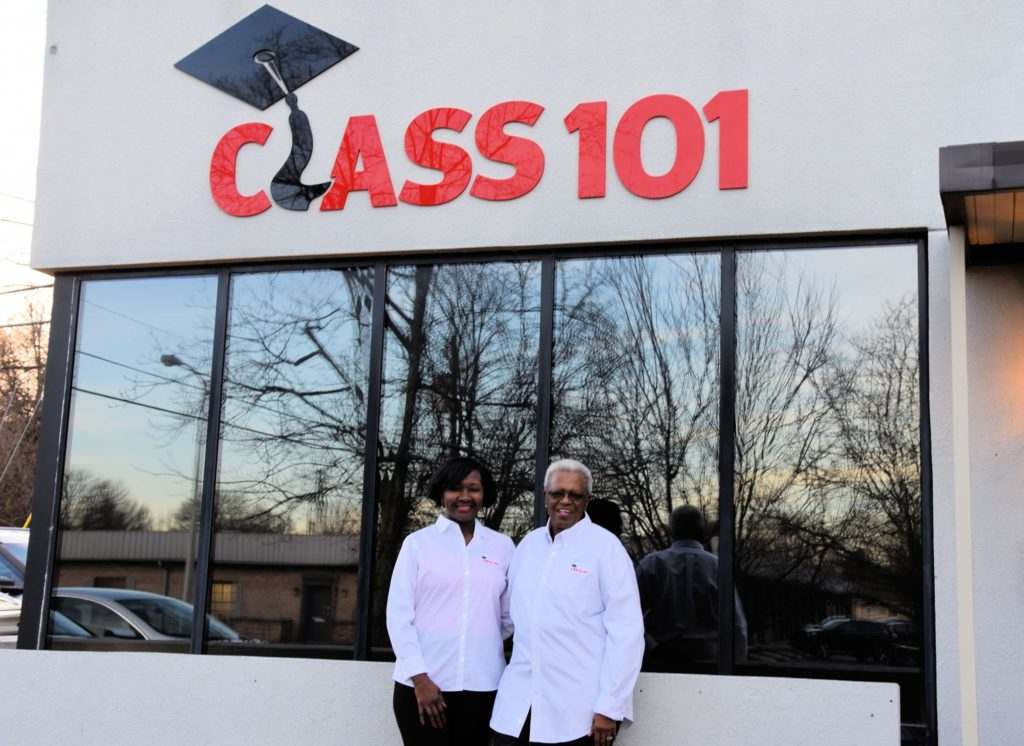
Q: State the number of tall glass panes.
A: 5